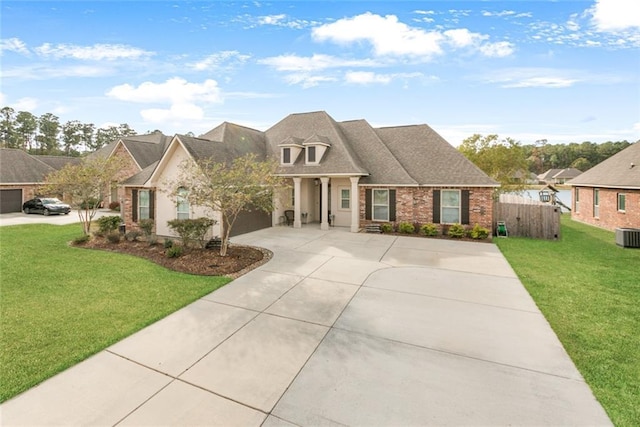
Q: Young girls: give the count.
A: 0